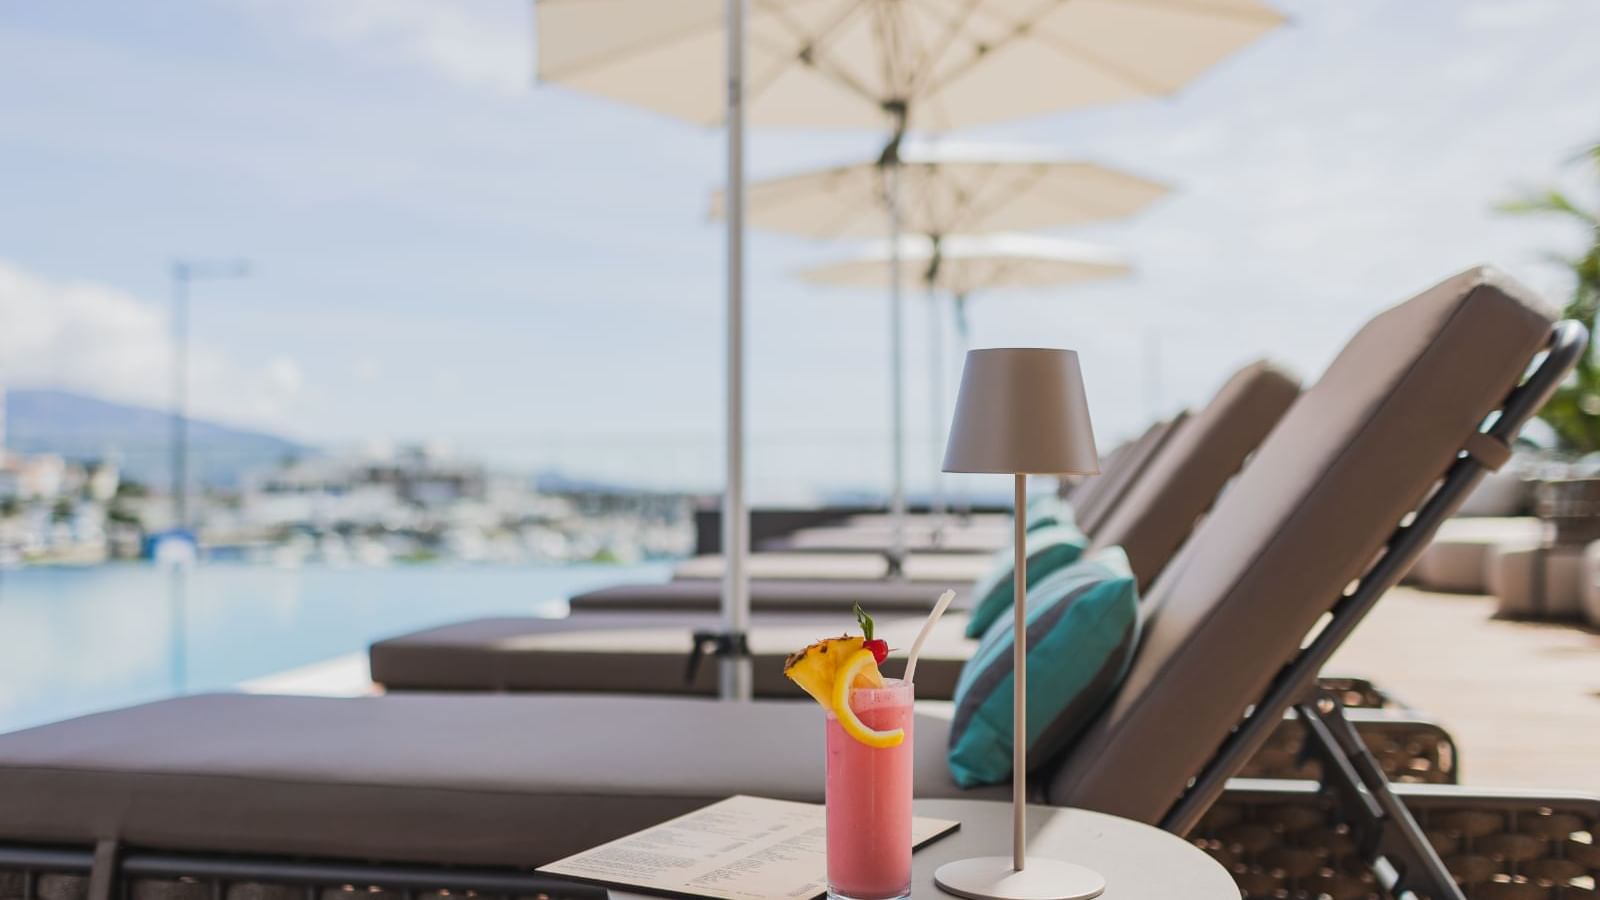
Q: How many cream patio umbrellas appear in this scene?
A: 3